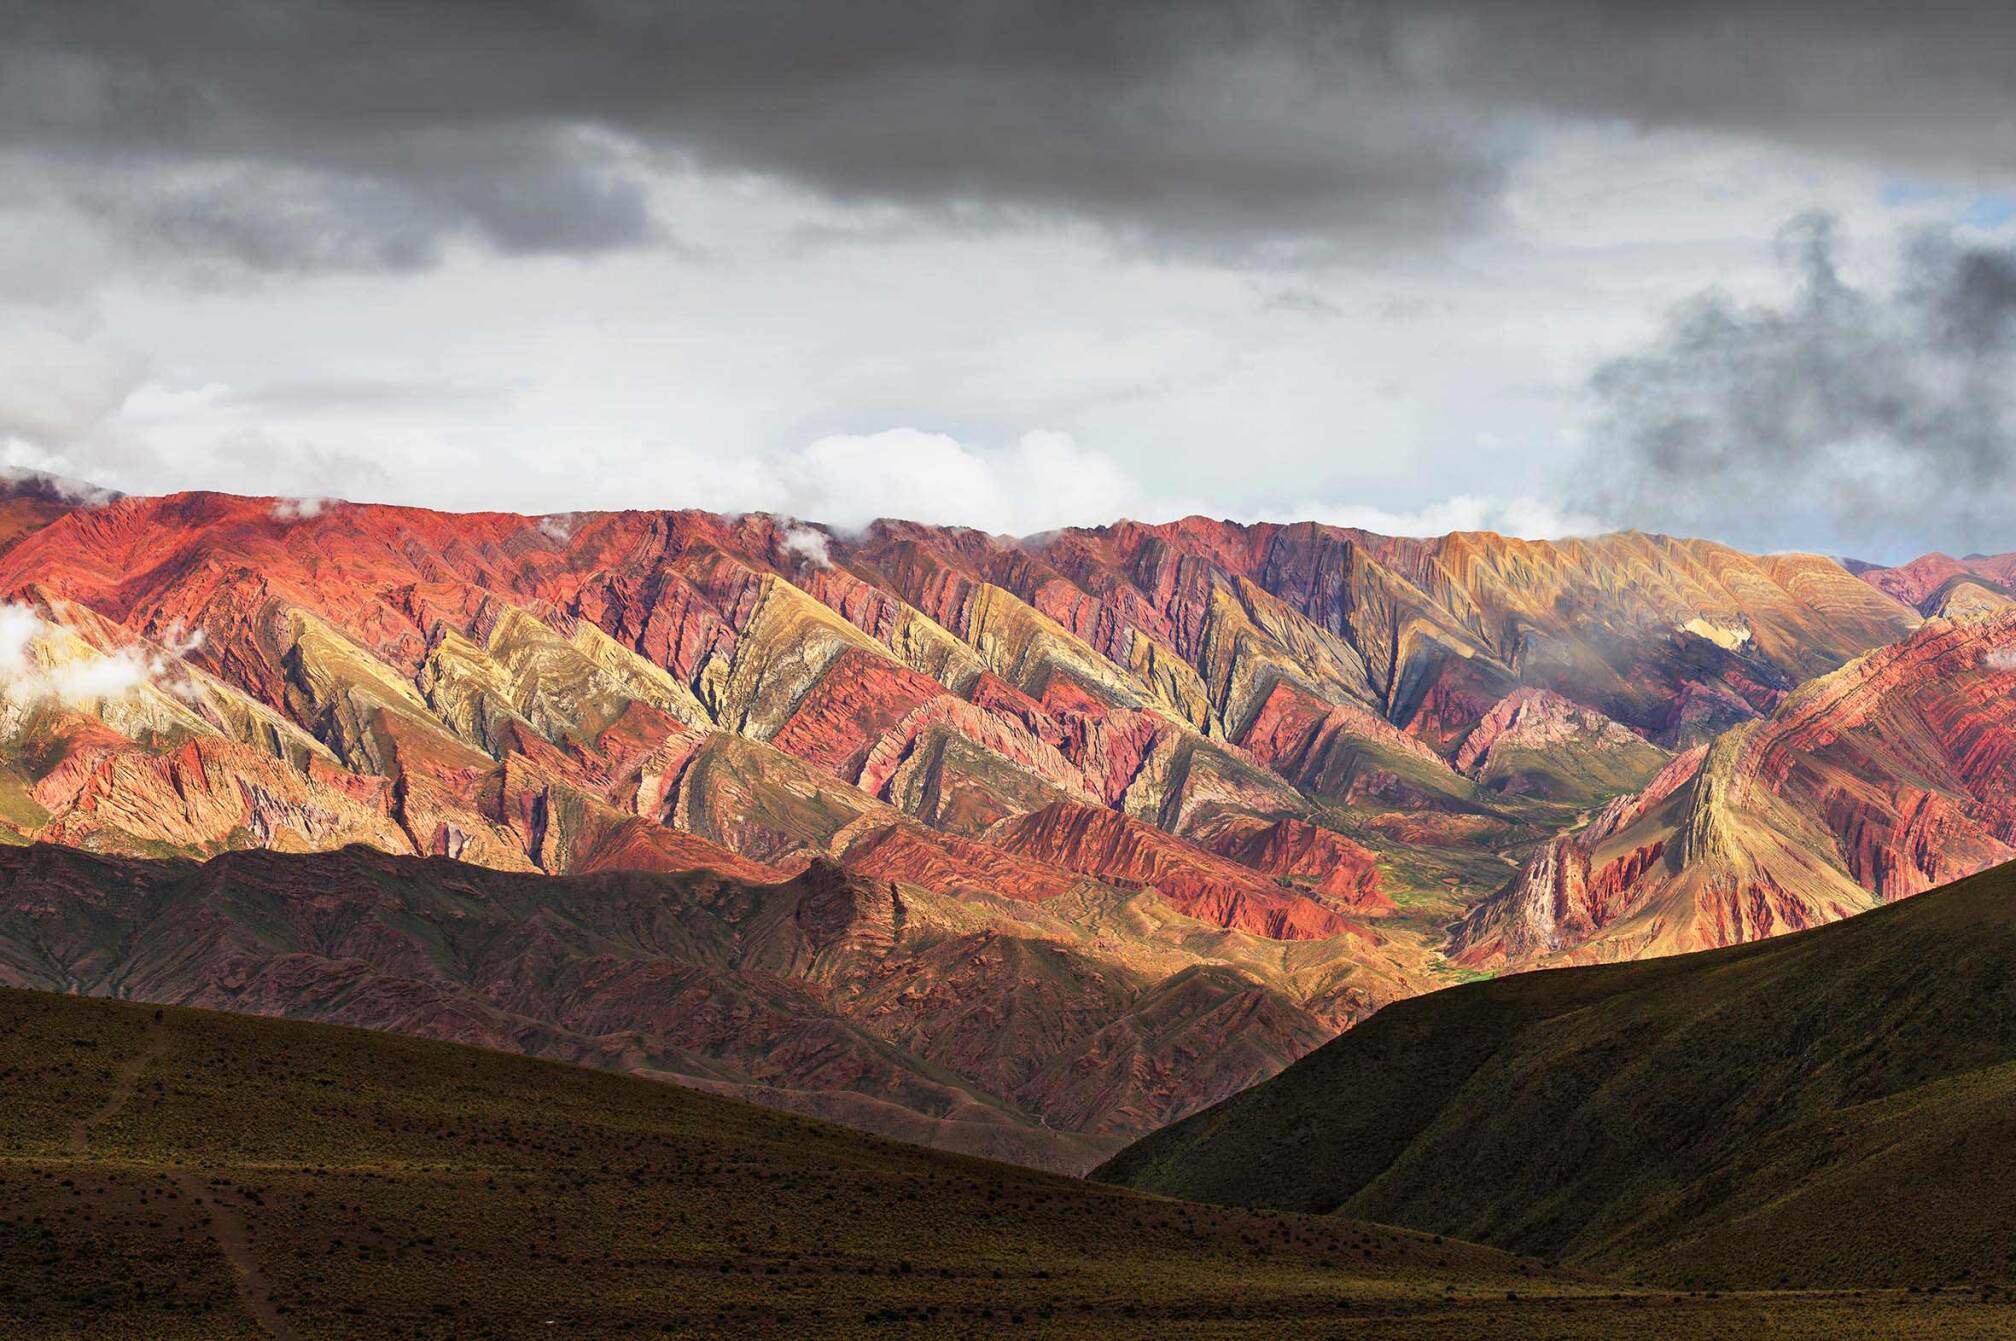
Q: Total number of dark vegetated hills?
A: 2